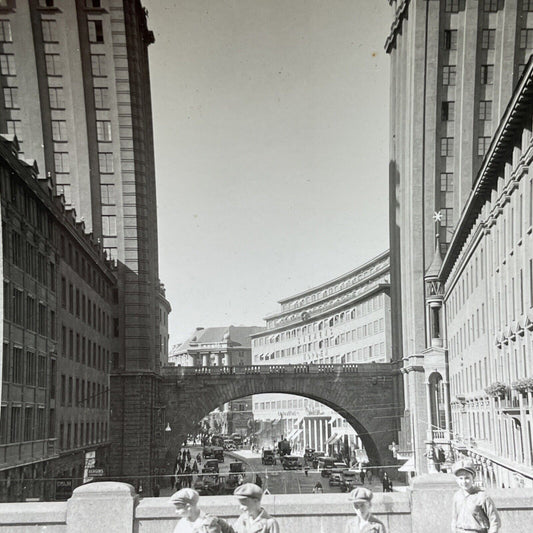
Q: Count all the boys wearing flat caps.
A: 4